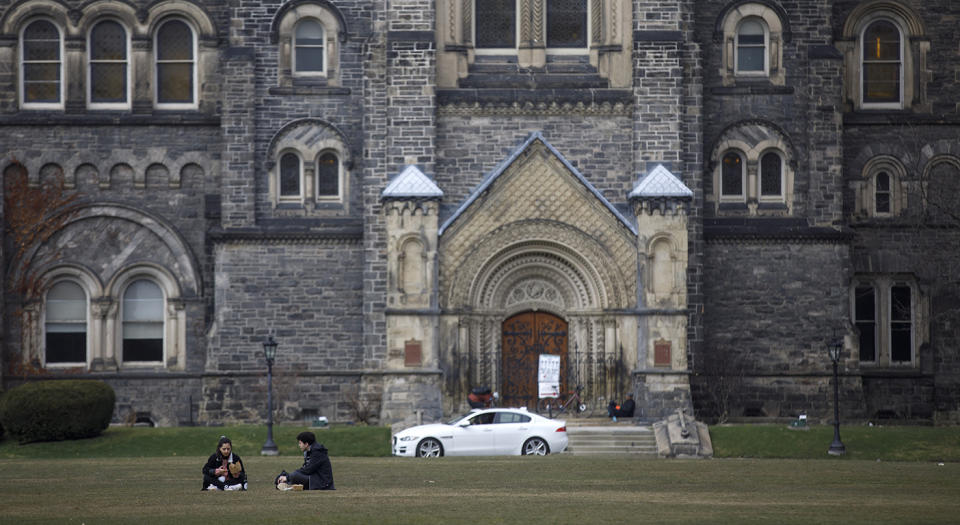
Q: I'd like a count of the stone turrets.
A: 2